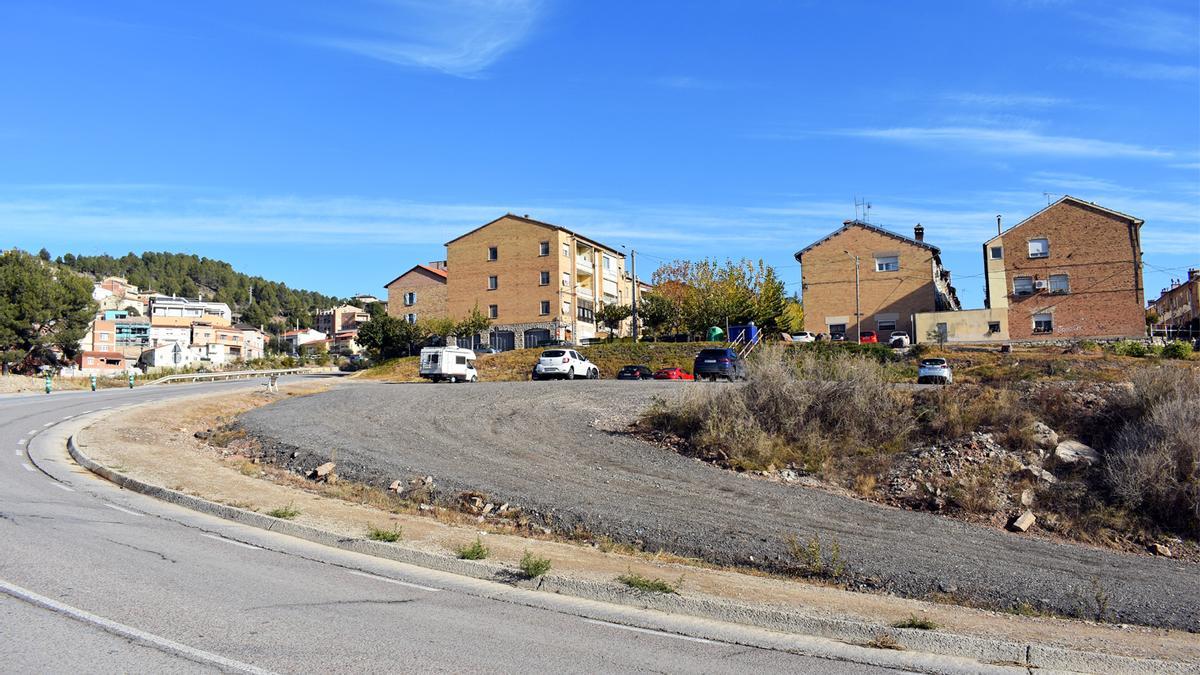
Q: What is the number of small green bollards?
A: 3